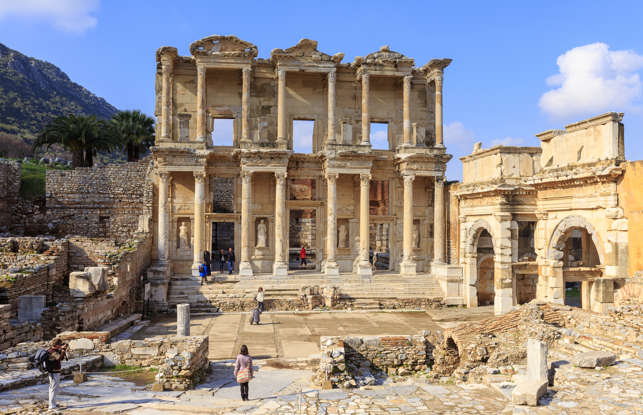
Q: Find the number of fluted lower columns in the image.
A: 8